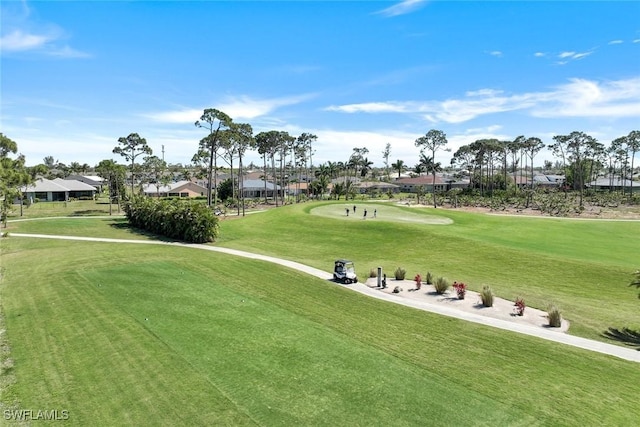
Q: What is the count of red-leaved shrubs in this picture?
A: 3